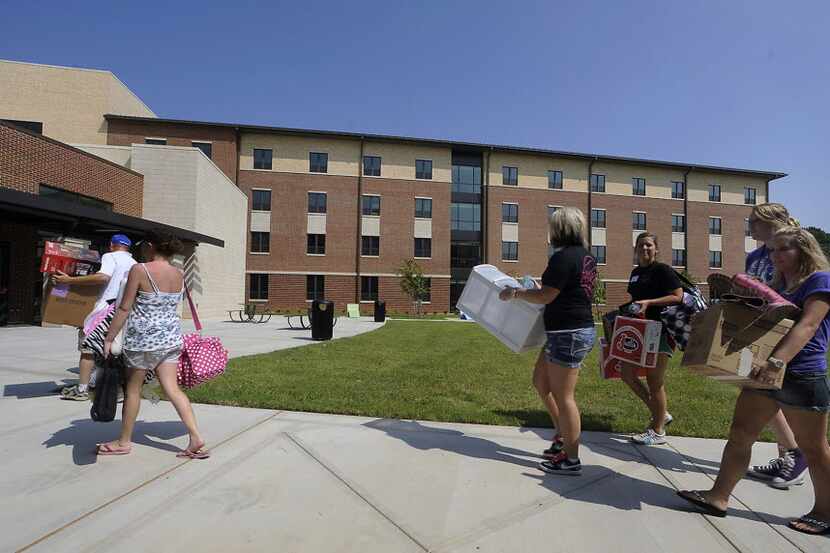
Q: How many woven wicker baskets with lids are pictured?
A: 0